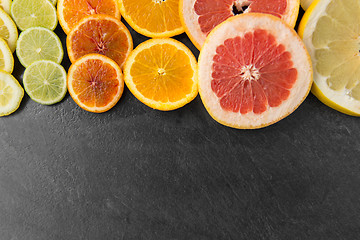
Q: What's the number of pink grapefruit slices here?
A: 2